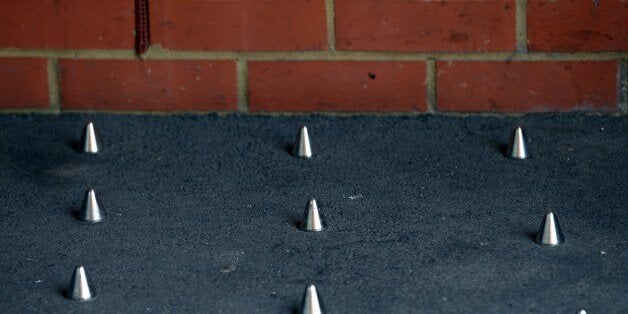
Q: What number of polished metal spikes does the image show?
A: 9